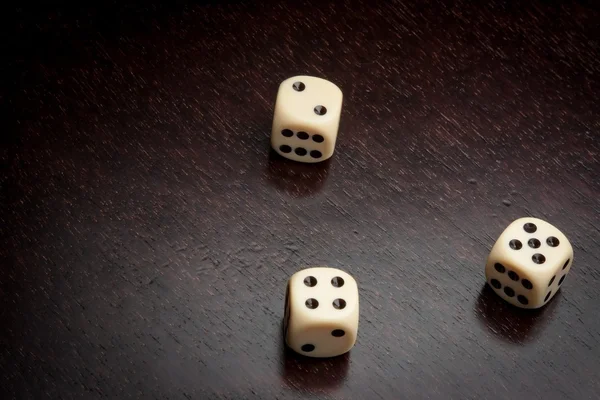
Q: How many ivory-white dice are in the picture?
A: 3